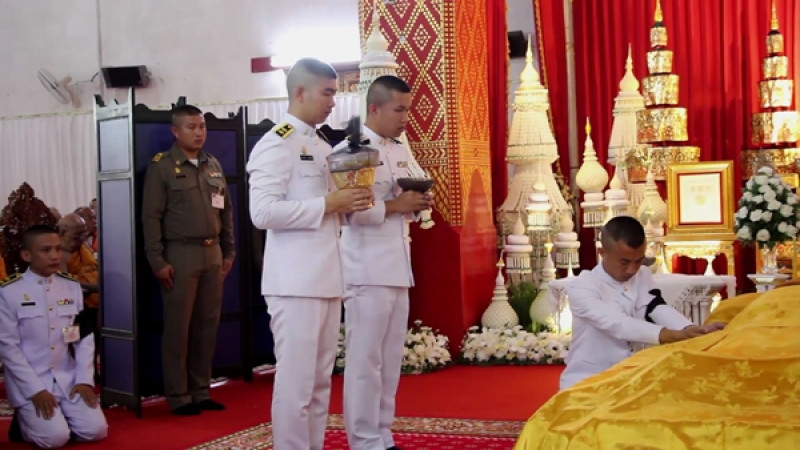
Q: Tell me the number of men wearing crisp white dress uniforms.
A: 4